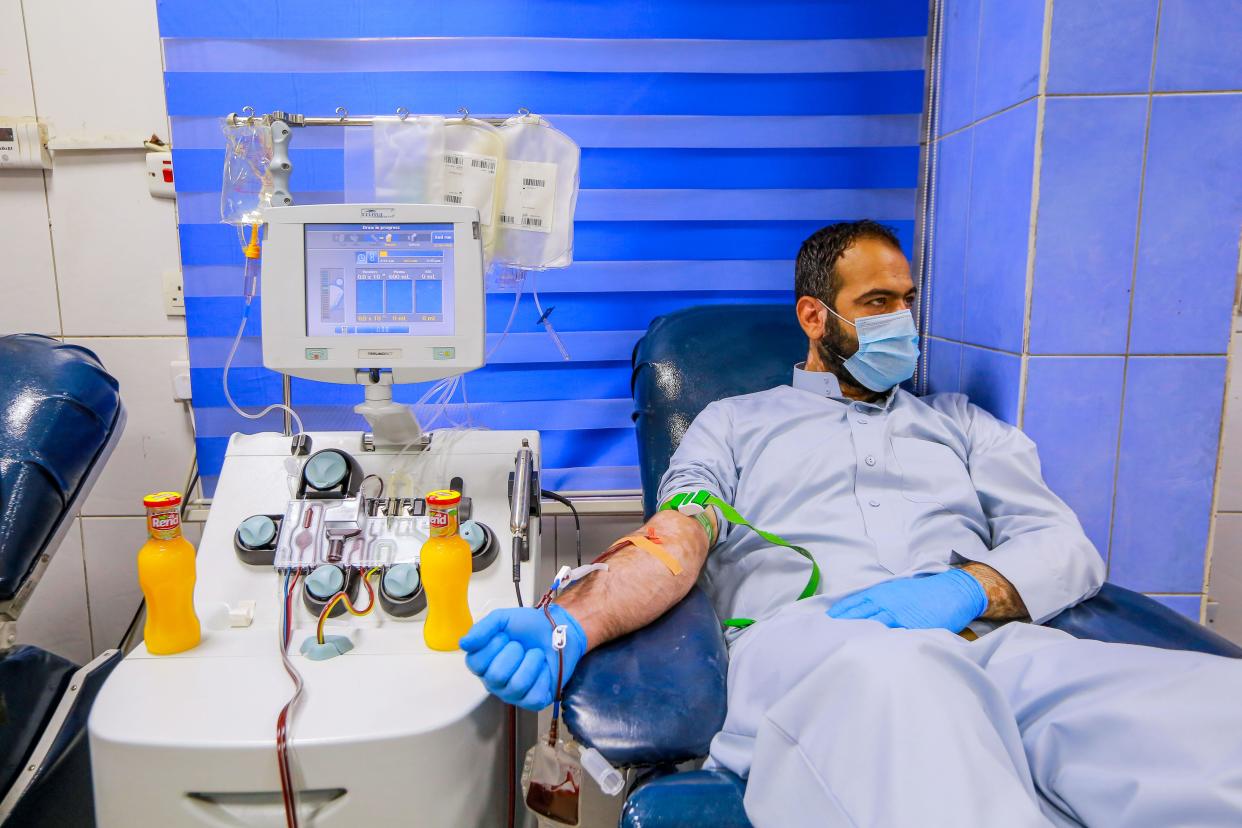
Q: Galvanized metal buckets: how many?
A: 0